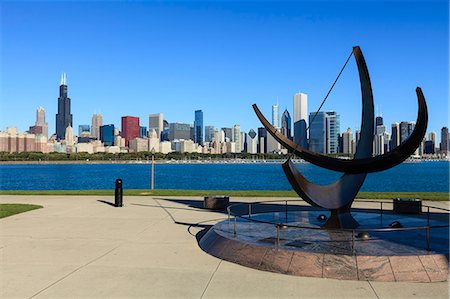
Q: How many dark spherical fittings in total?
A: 3